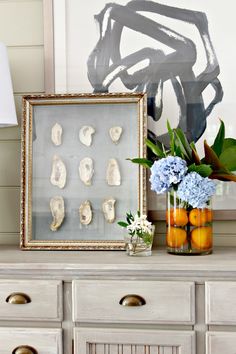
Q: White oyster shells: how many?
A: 9